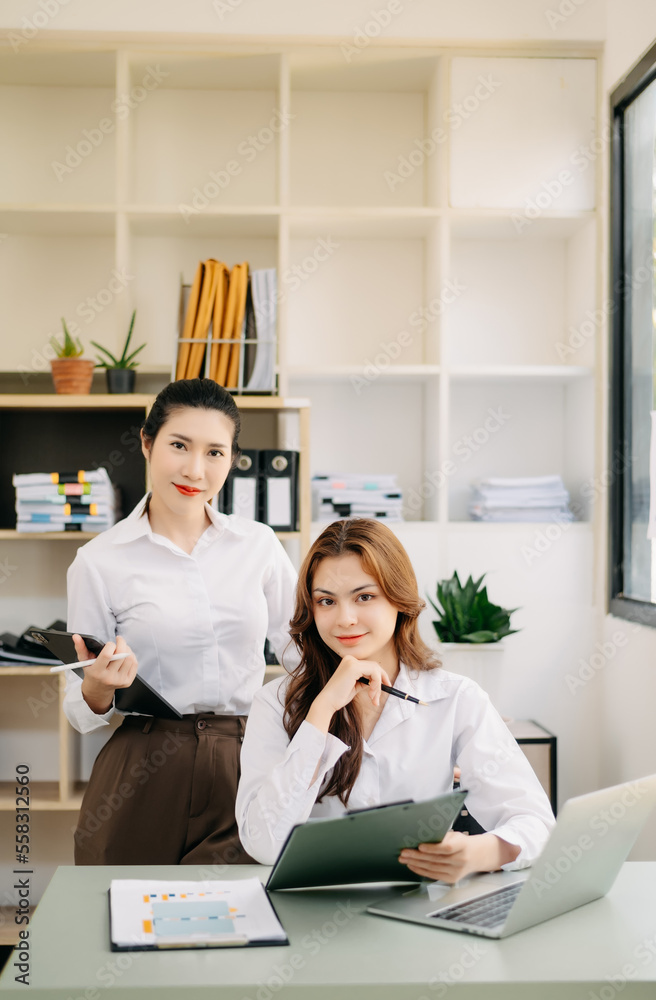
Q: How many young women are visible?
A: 2